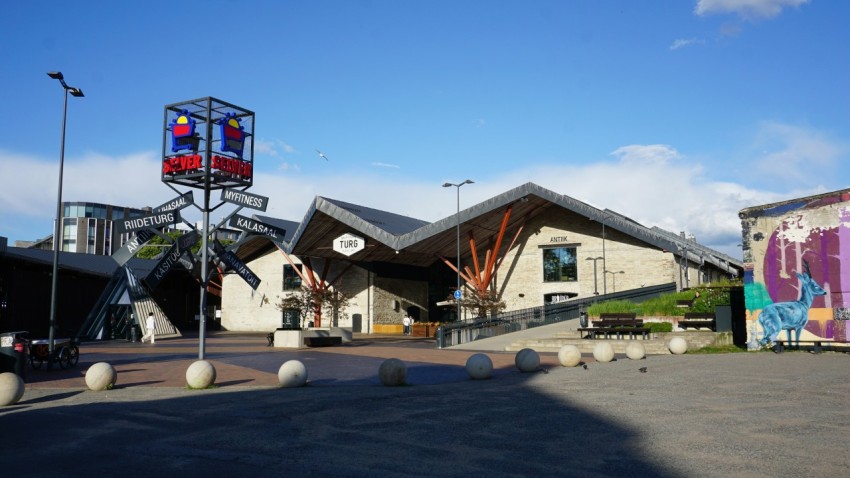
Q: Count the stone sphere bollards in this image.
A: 11